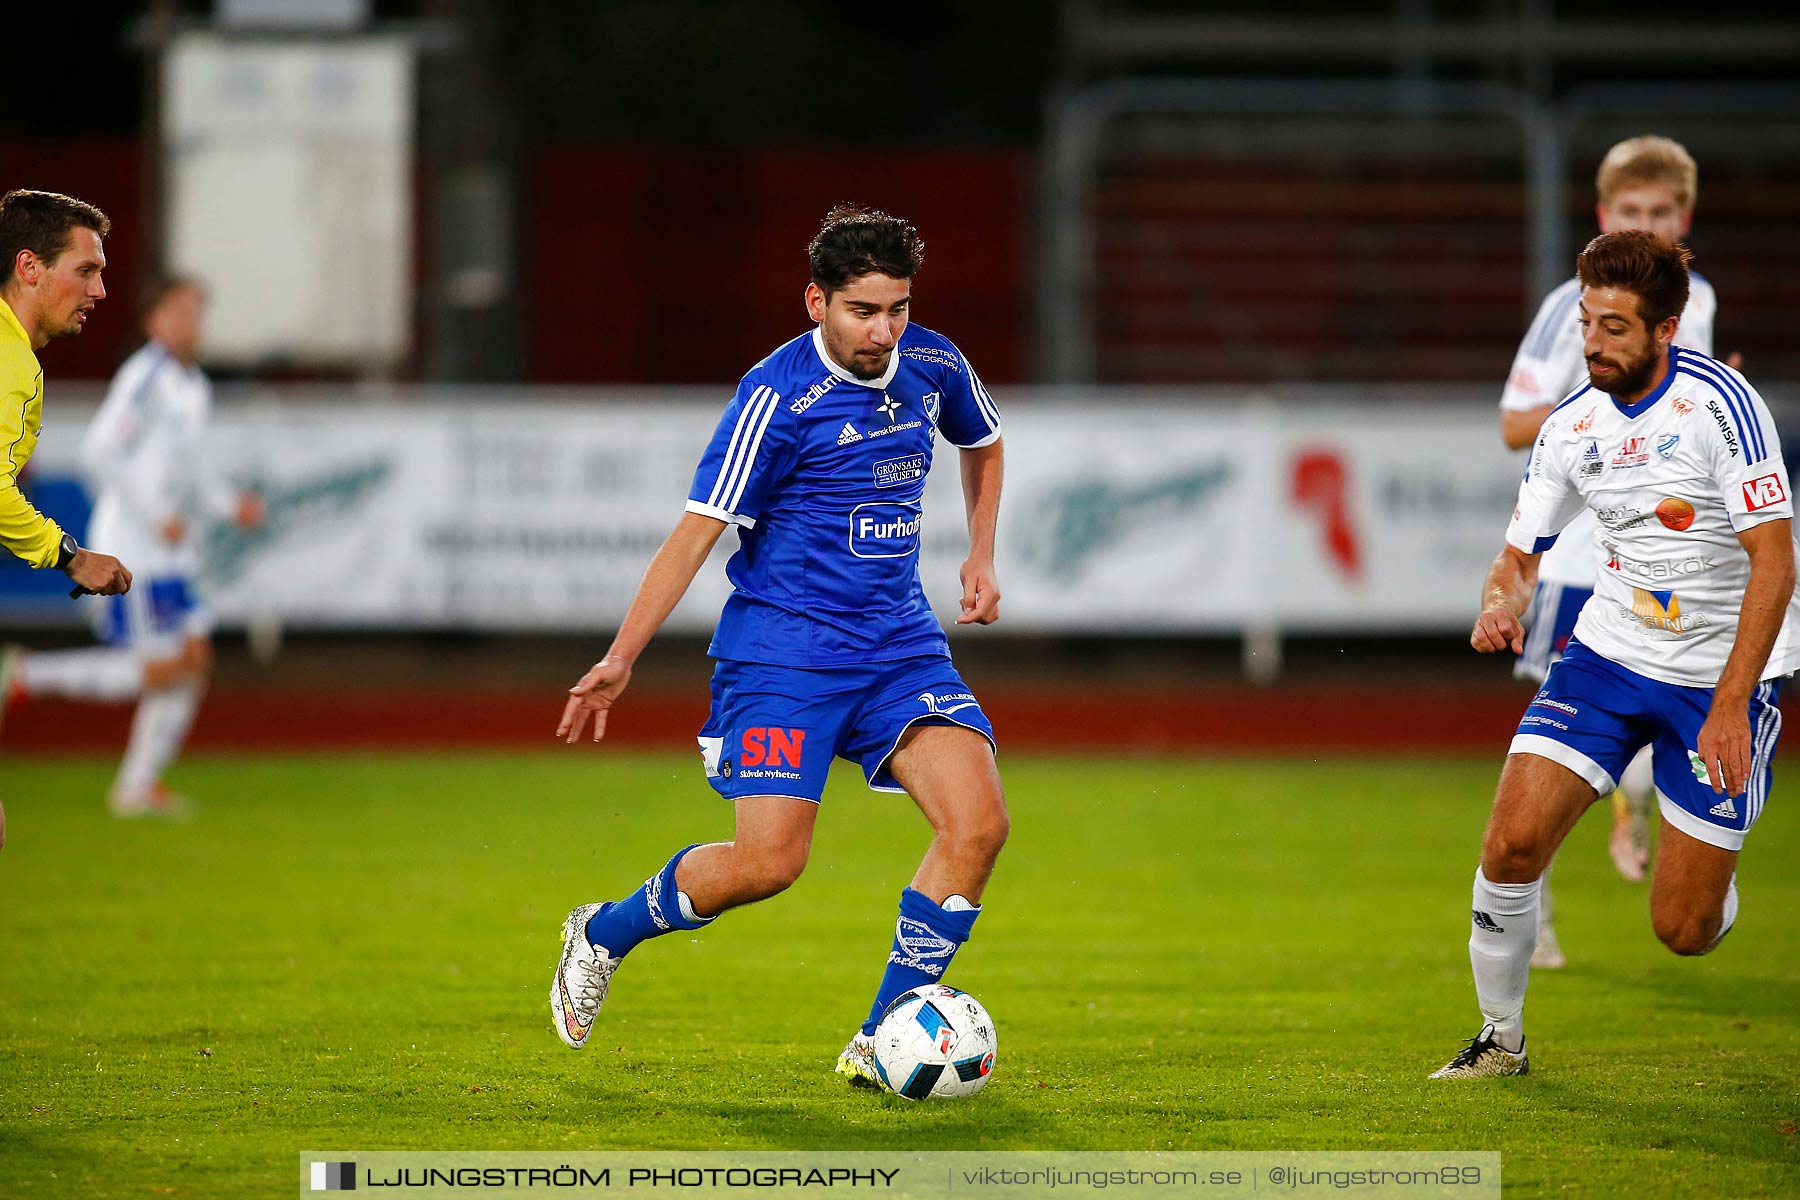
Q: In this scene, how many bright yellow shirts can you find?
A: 1